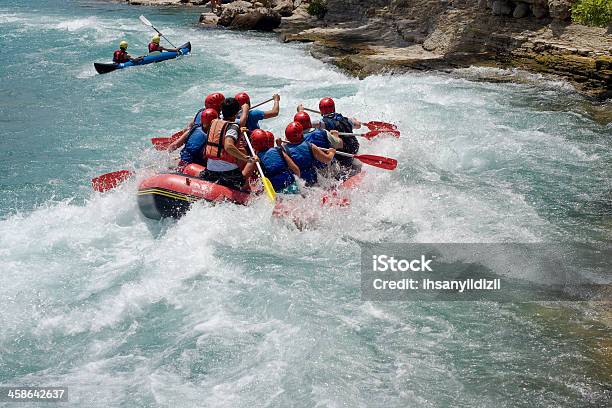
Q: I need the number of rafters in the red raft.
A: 9